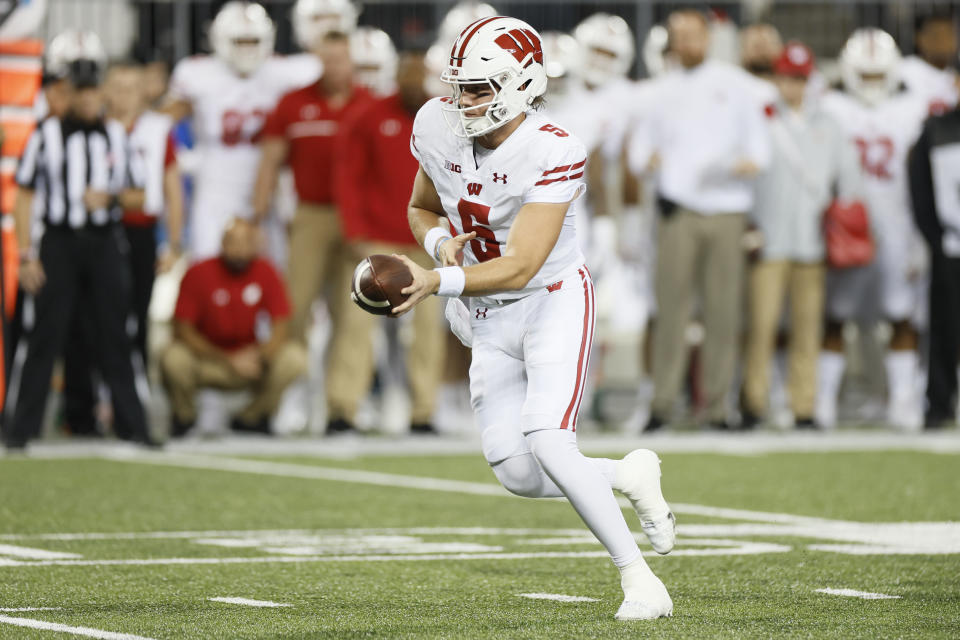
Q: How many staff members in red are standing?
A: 2